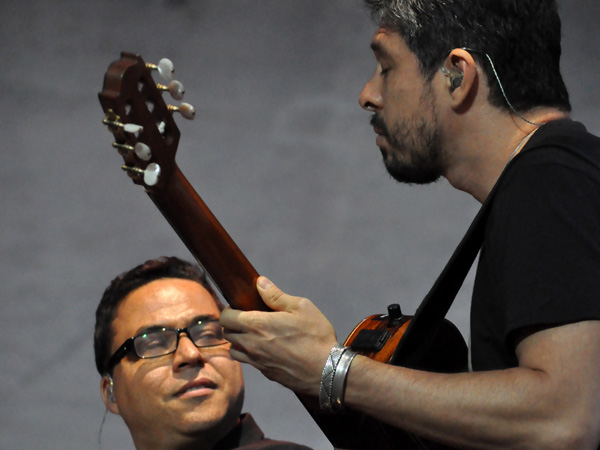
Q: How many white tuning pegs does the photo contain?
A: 6